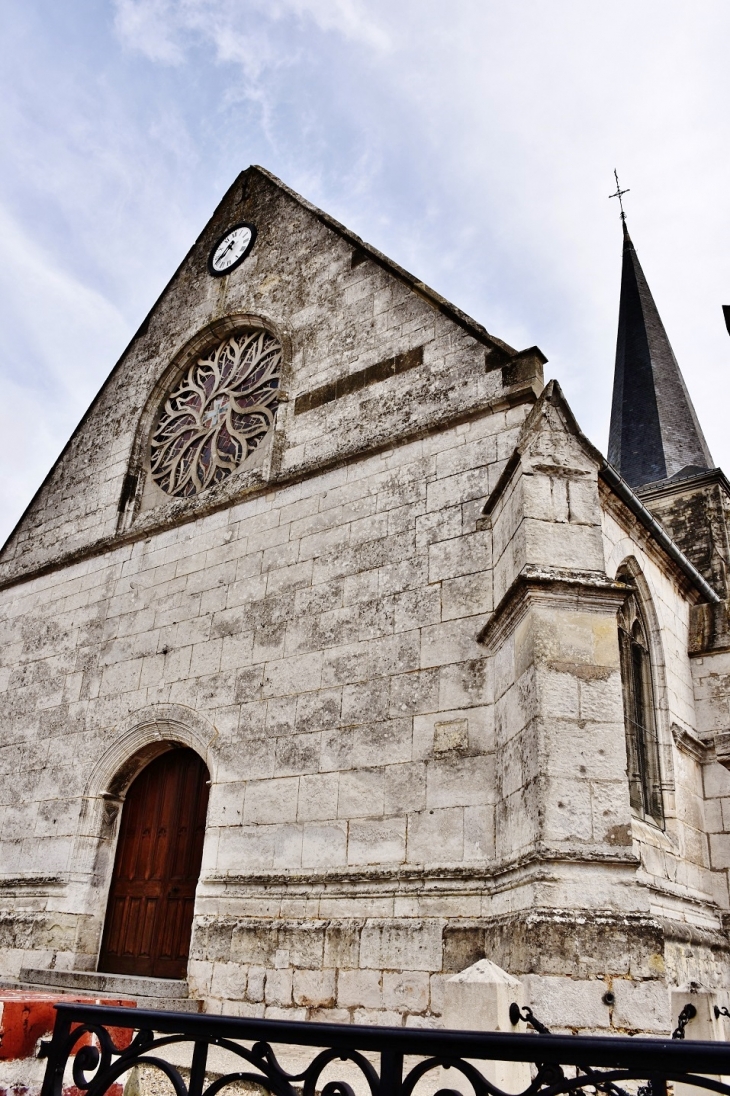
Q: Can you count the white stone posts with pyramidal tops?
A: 2